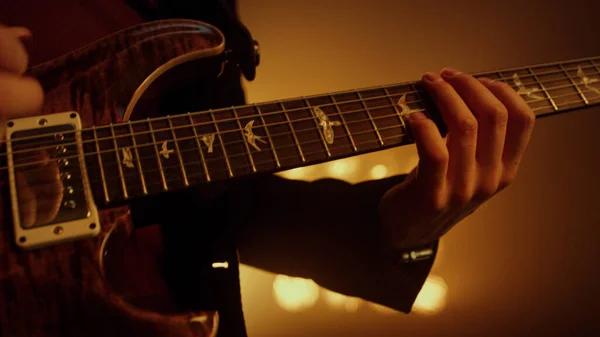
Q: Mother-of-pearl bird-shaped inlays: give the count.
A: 8